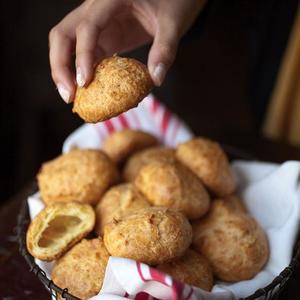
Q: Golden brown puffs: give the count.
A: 13